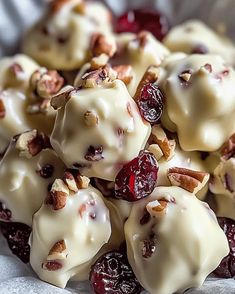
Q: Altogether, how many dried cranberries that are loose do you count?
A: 6